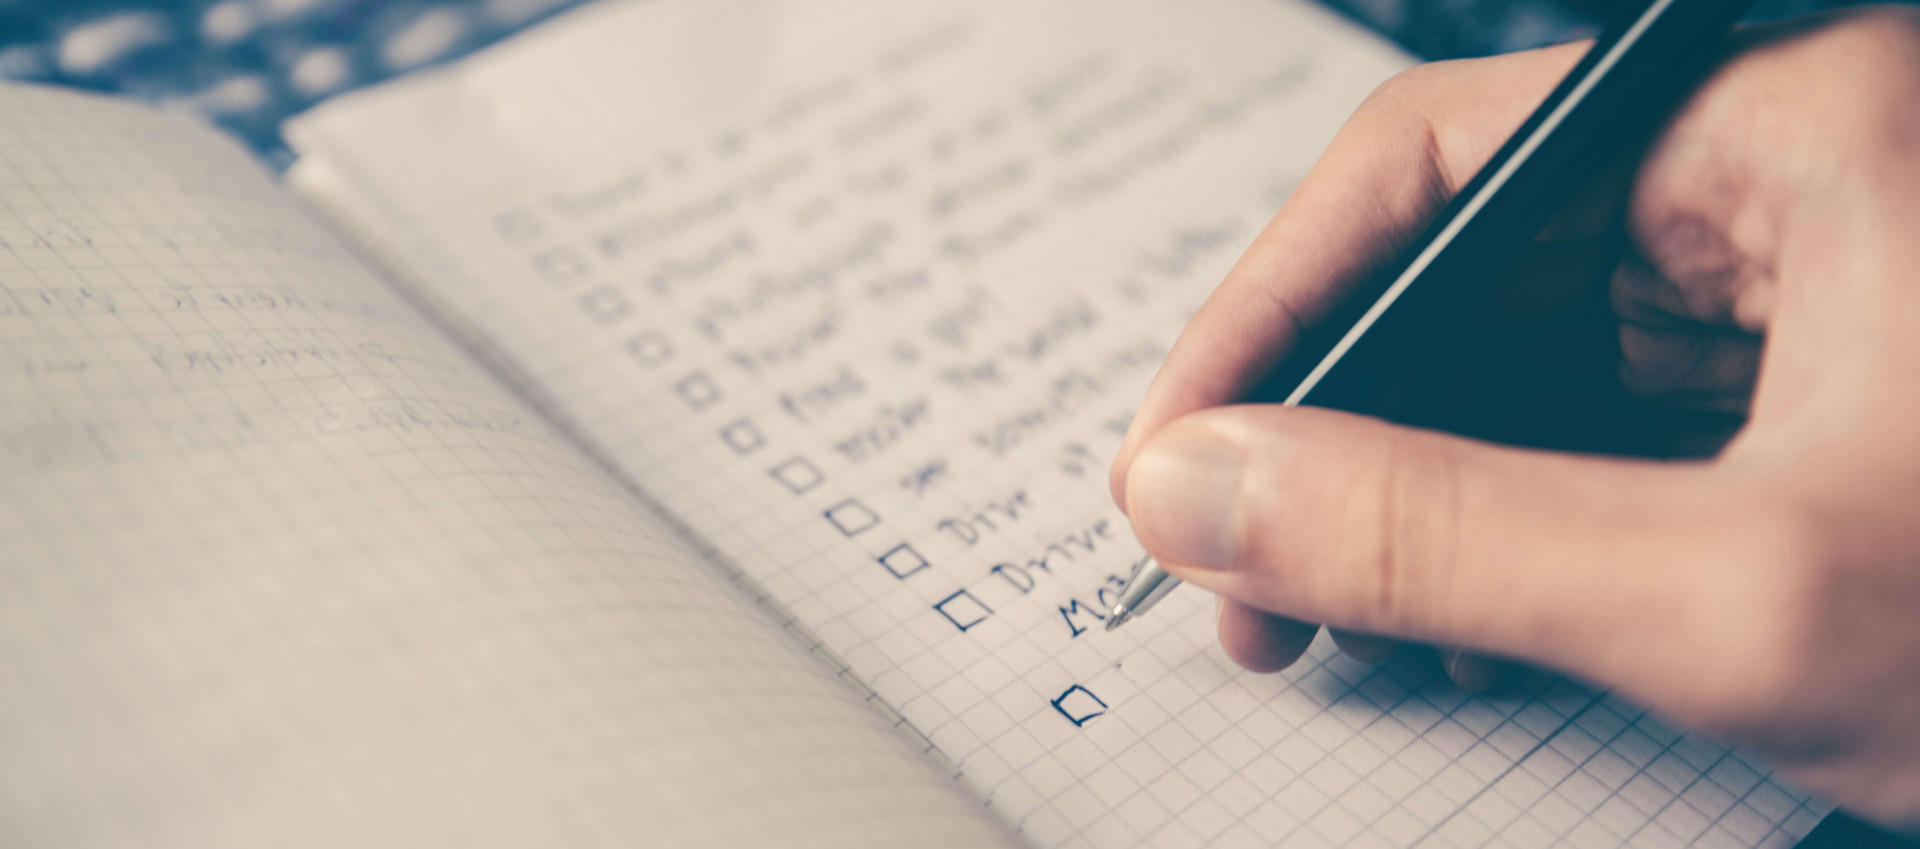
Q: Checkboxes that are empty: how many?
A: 11